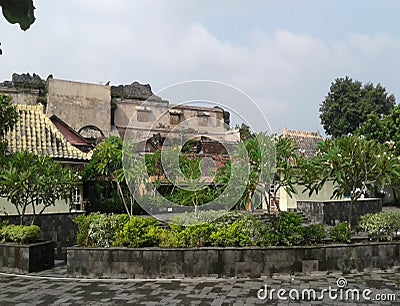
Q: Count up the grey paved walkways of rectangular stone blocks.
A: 1